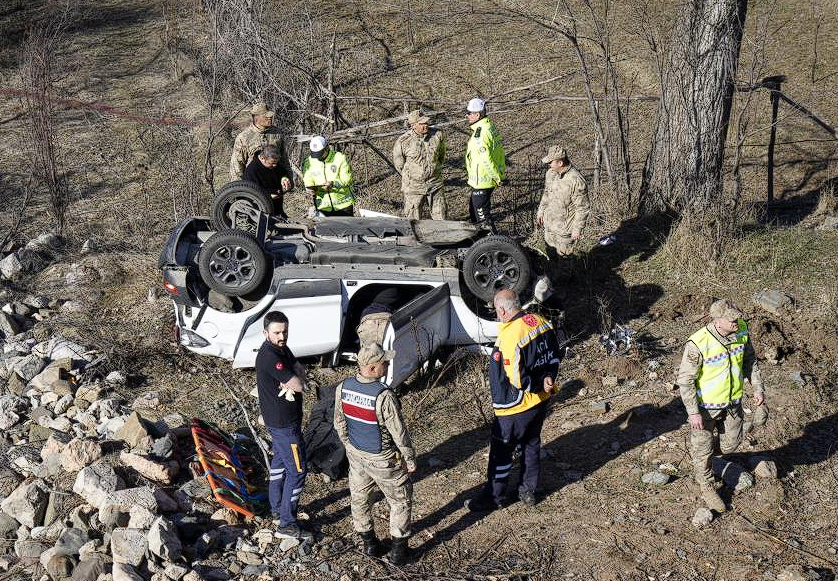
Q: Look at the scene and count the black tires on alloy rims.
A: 3